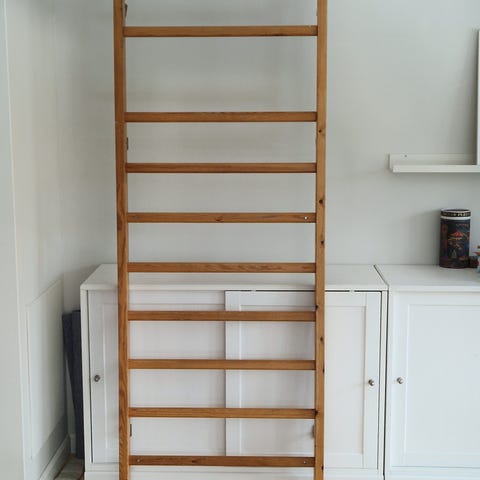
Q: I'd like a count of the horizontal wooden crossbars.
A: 9